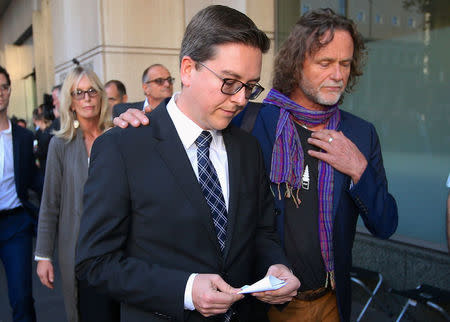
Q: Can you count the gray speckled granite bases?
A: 1